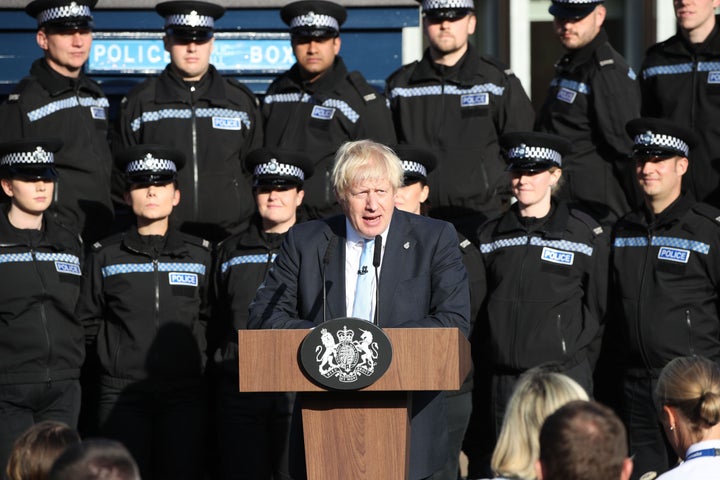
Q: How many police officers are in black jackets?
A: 12